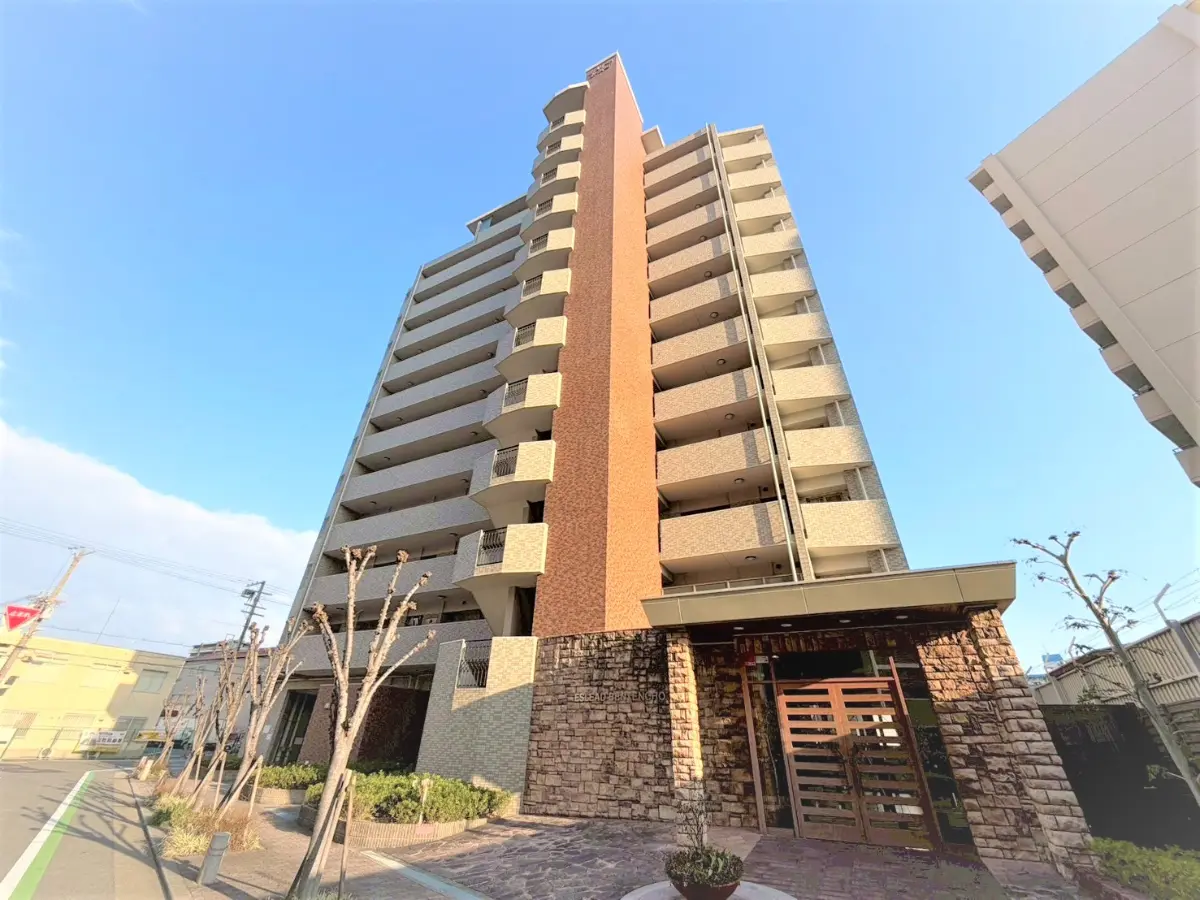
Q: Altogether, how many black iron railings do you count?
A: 11